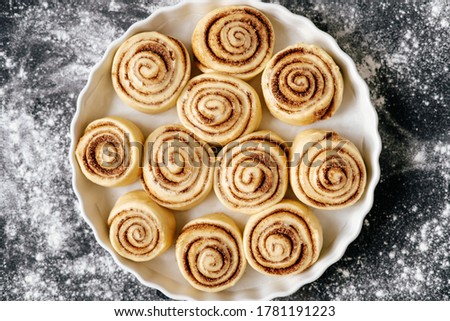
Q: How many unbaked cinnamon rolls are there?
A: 11